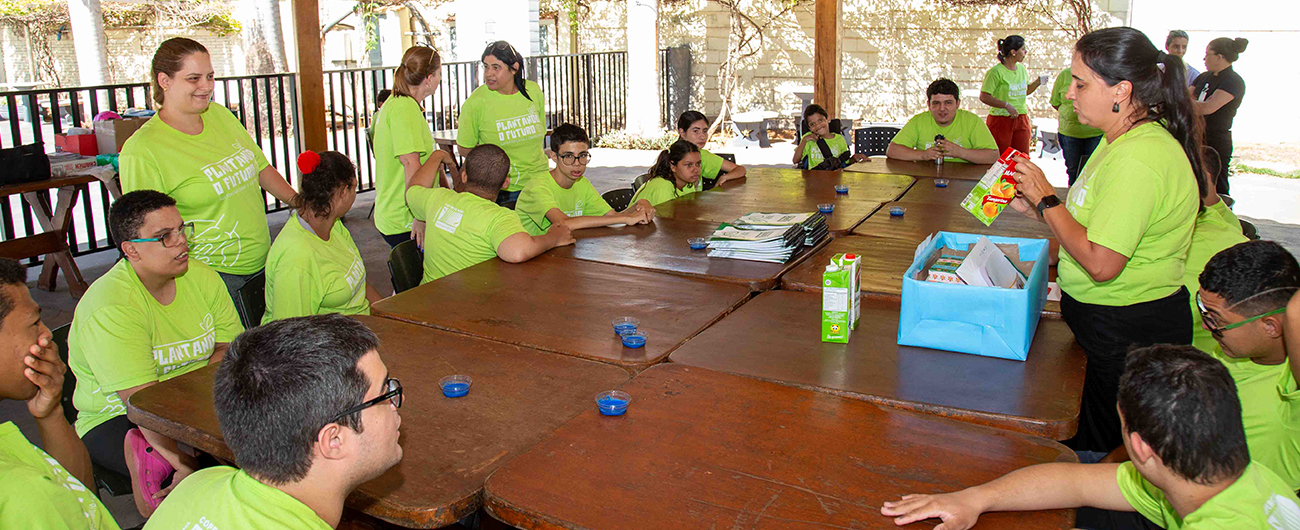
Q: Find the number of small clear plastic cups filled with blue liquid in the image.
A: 9